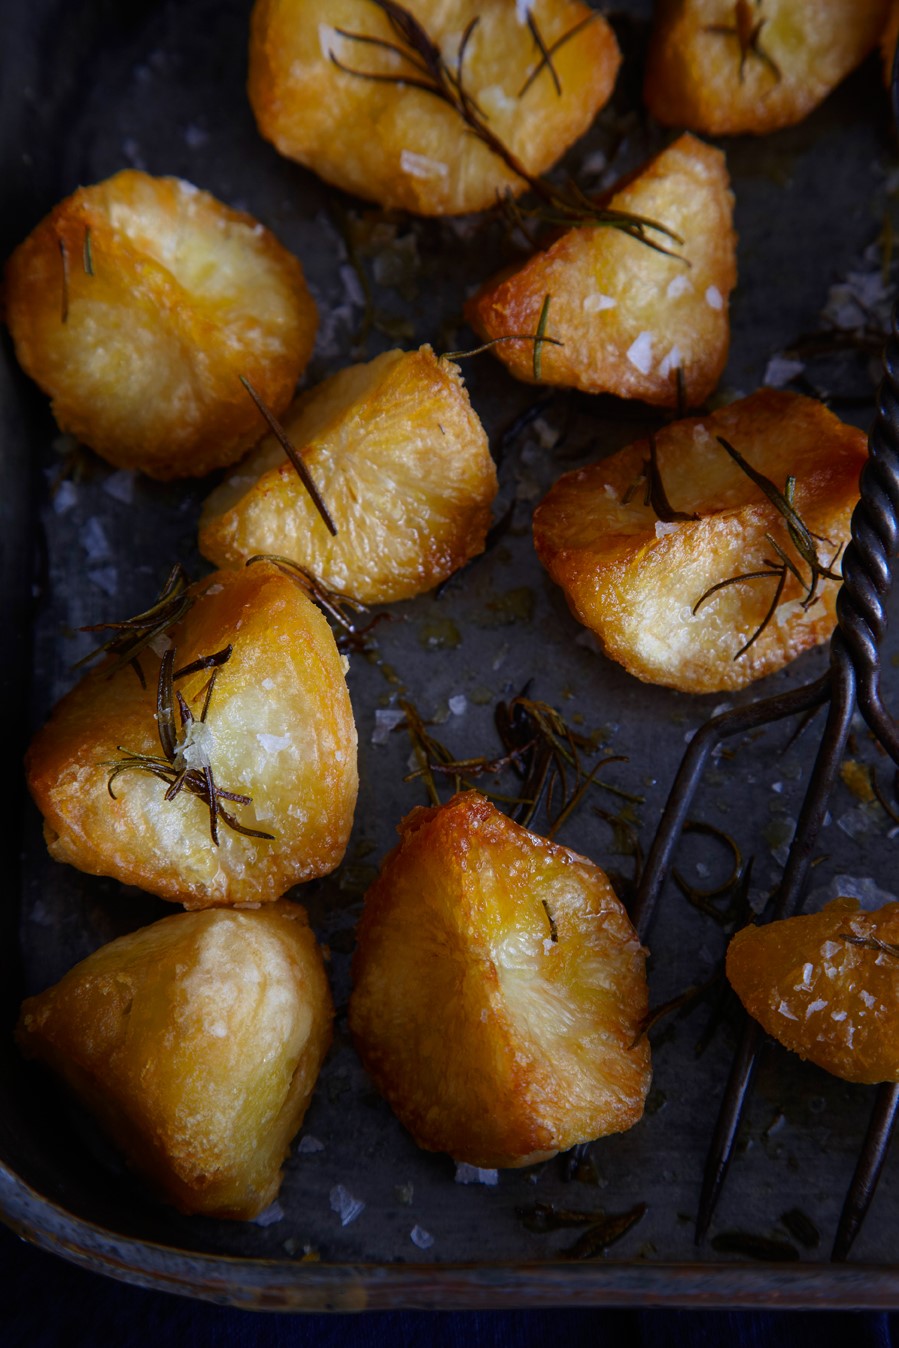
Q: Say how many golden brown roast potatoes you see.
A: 10